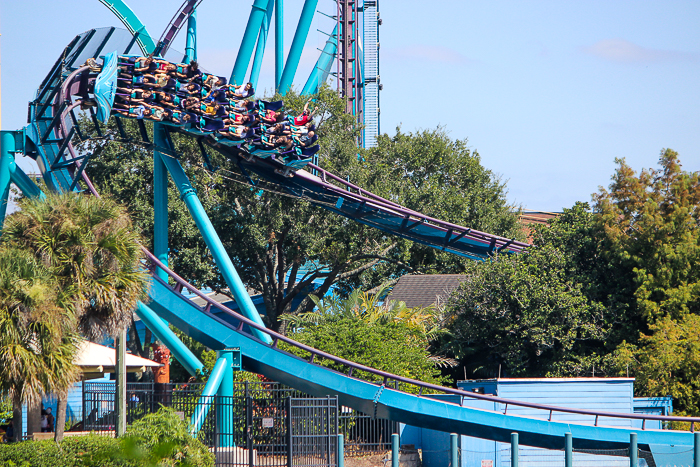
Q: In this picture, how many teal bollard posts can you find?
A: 7